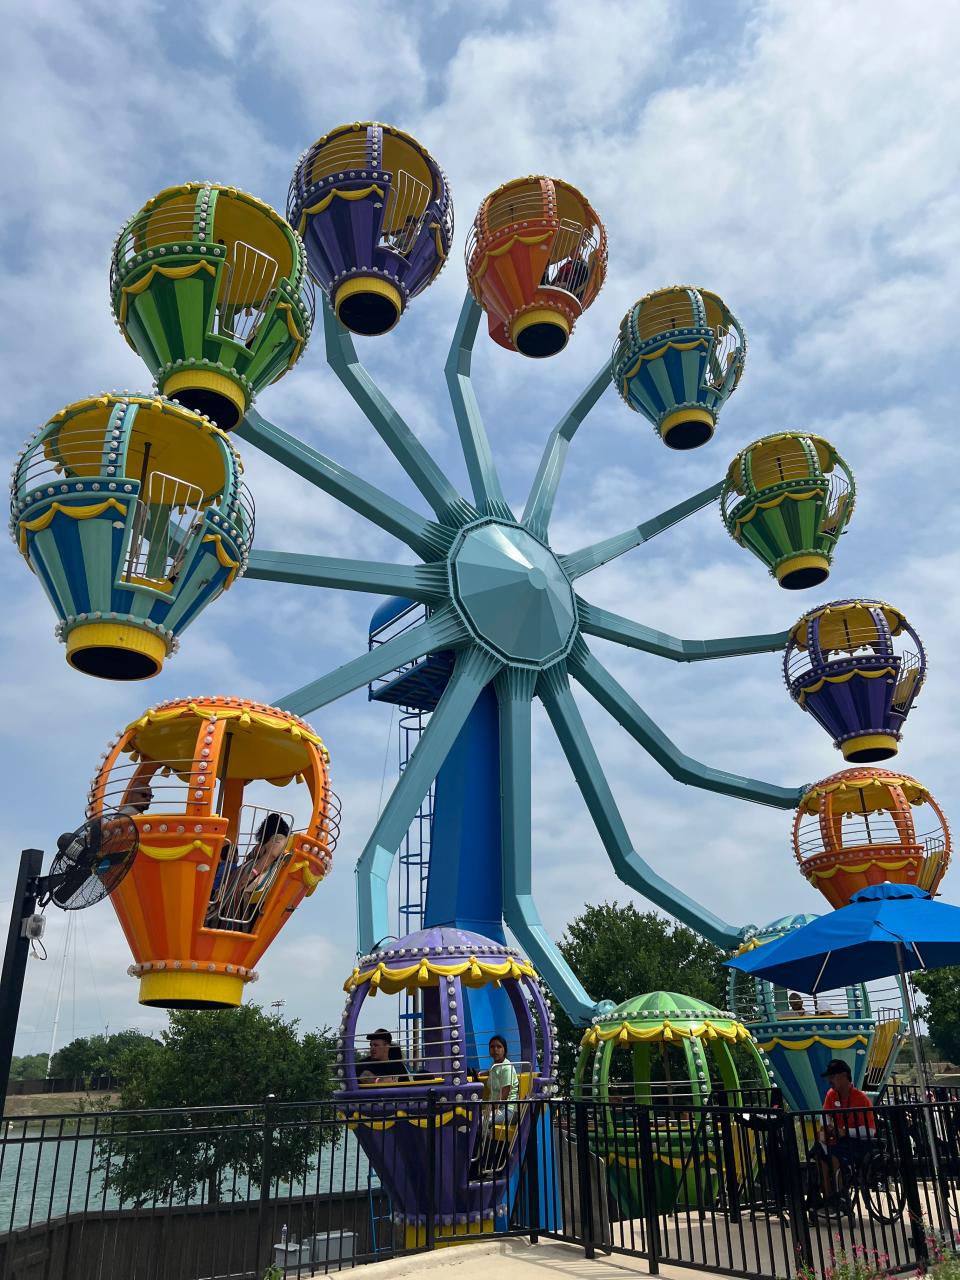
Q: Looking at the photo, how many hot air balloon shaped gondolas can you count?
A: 12